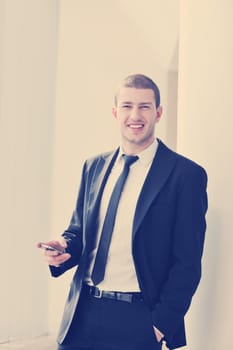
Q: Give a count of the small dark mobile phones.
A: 1